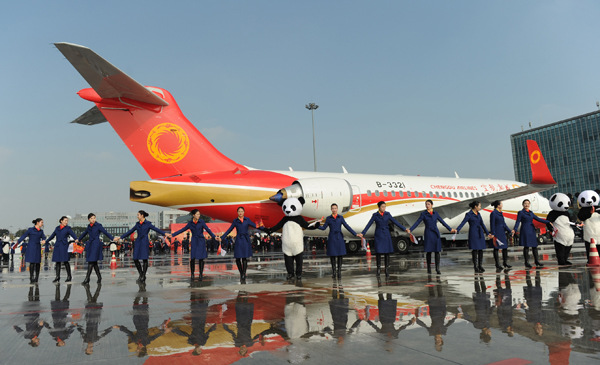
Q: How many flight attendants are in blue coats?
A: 12